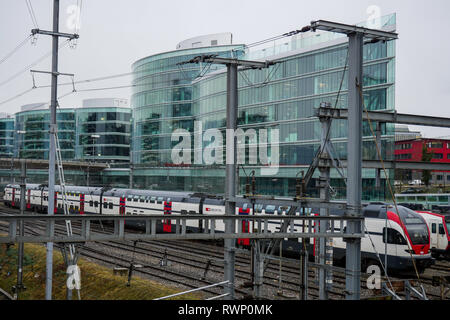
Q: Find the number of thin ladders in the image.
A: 1